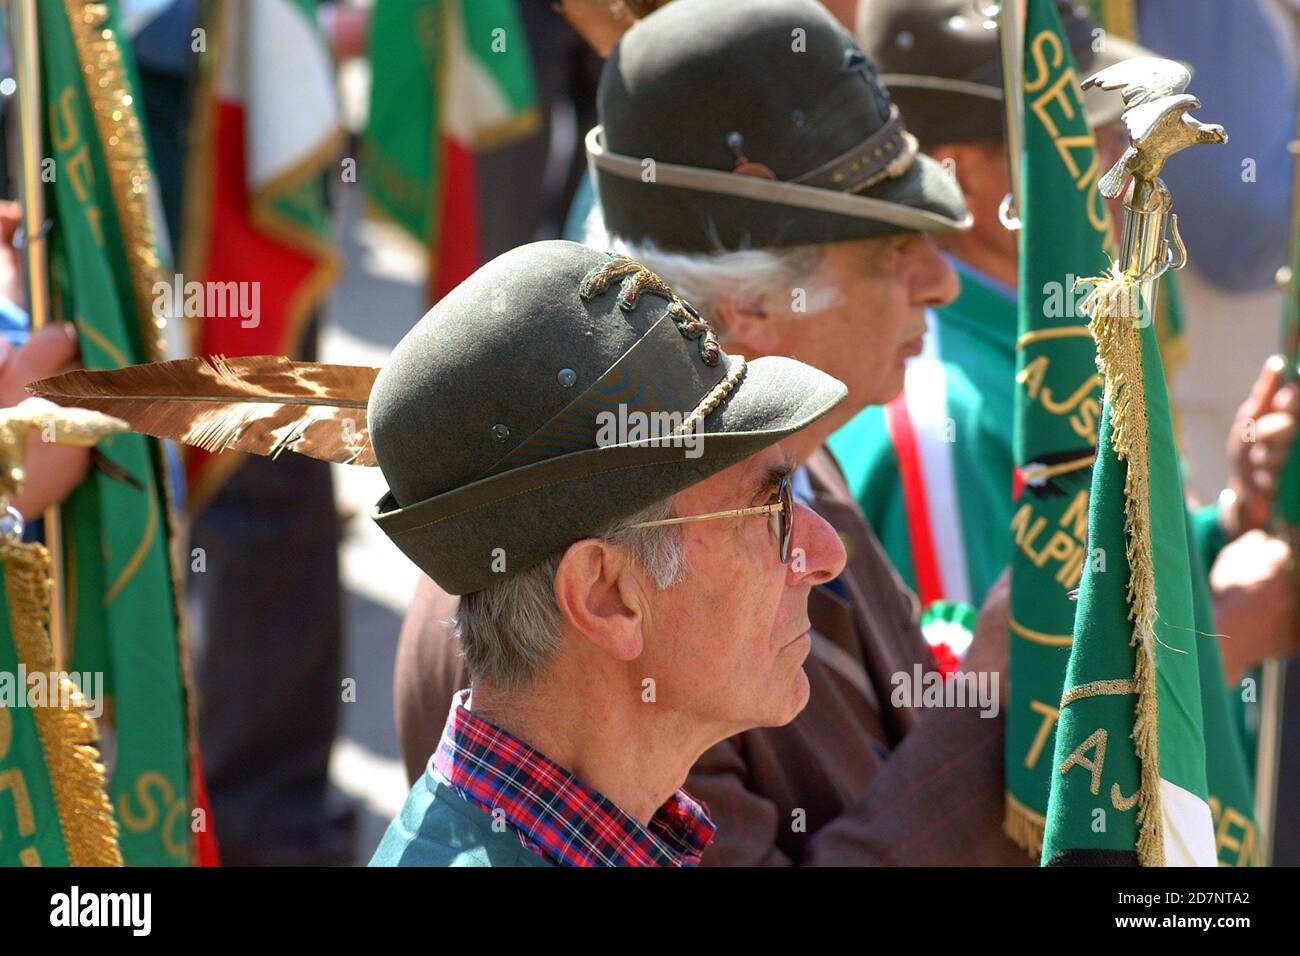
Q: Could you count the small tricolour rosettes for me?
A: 1